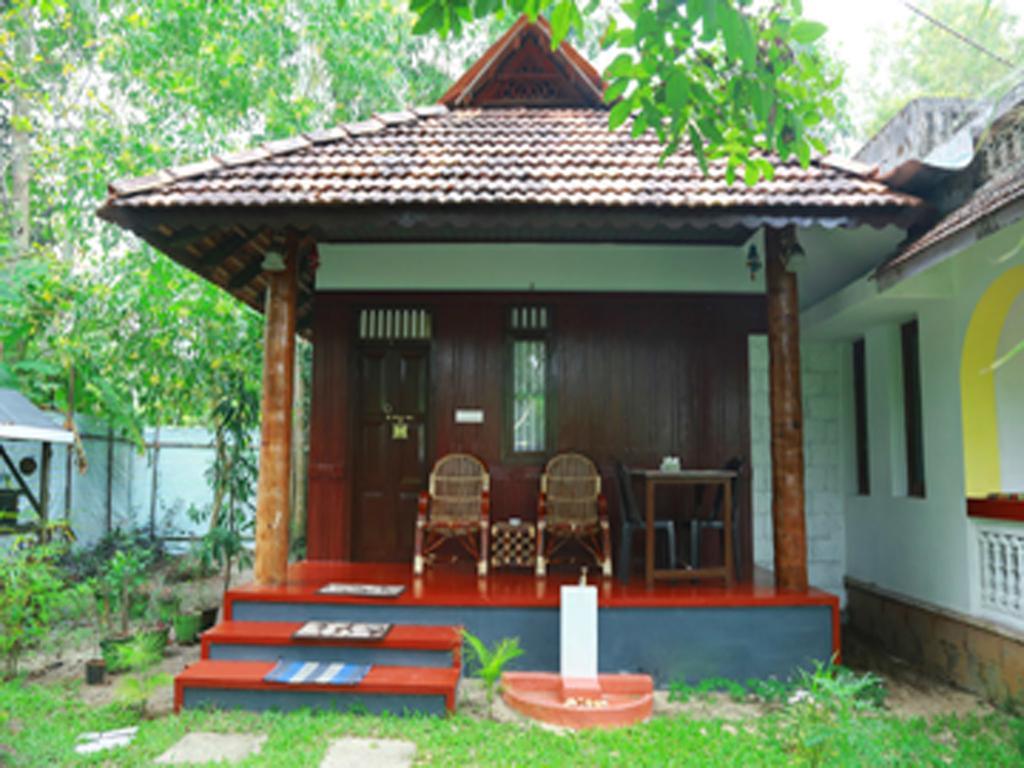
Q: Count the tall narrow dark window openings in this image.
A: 2